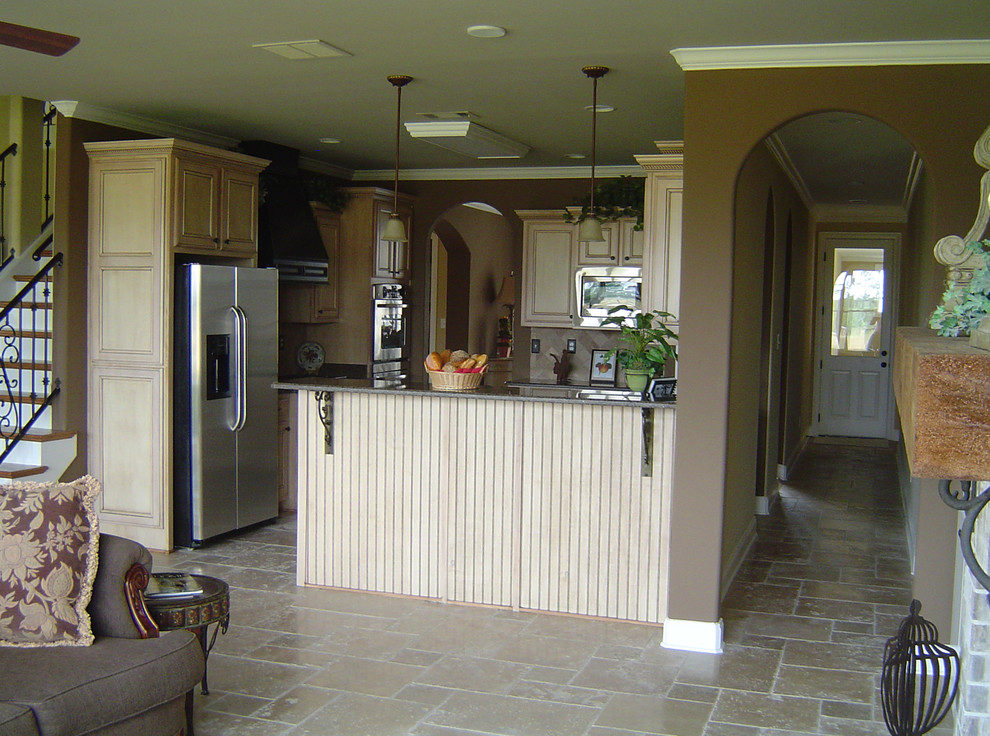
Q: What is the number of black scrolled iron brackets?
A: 3